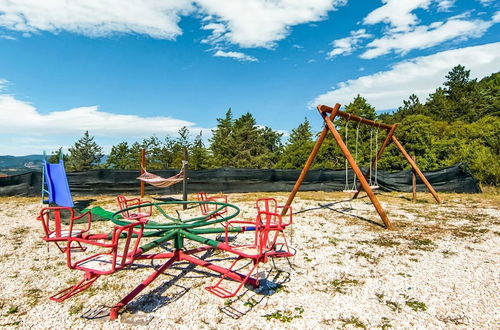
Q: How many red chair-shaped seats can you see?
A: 6